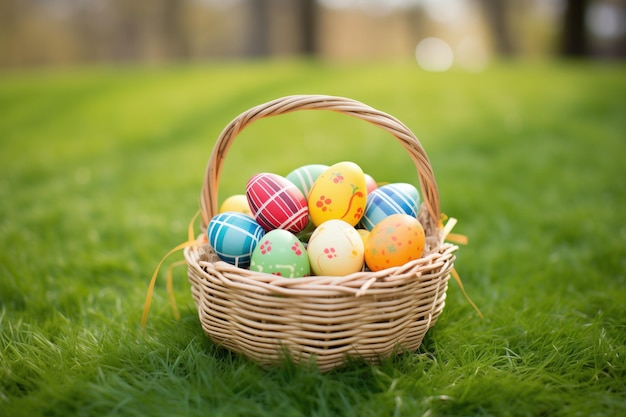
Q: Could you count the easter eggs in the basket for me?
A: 11